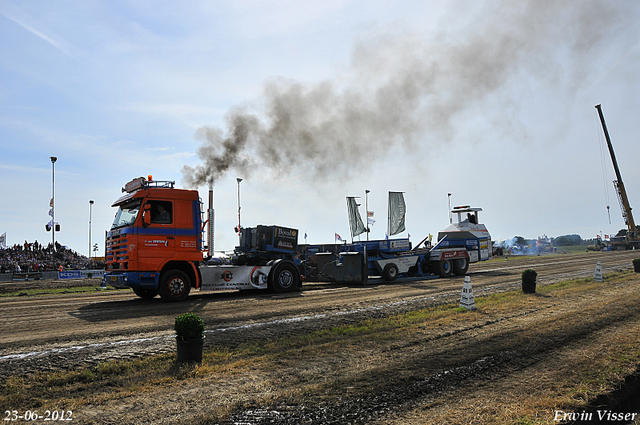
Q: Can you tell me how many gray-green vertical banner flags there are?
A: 2